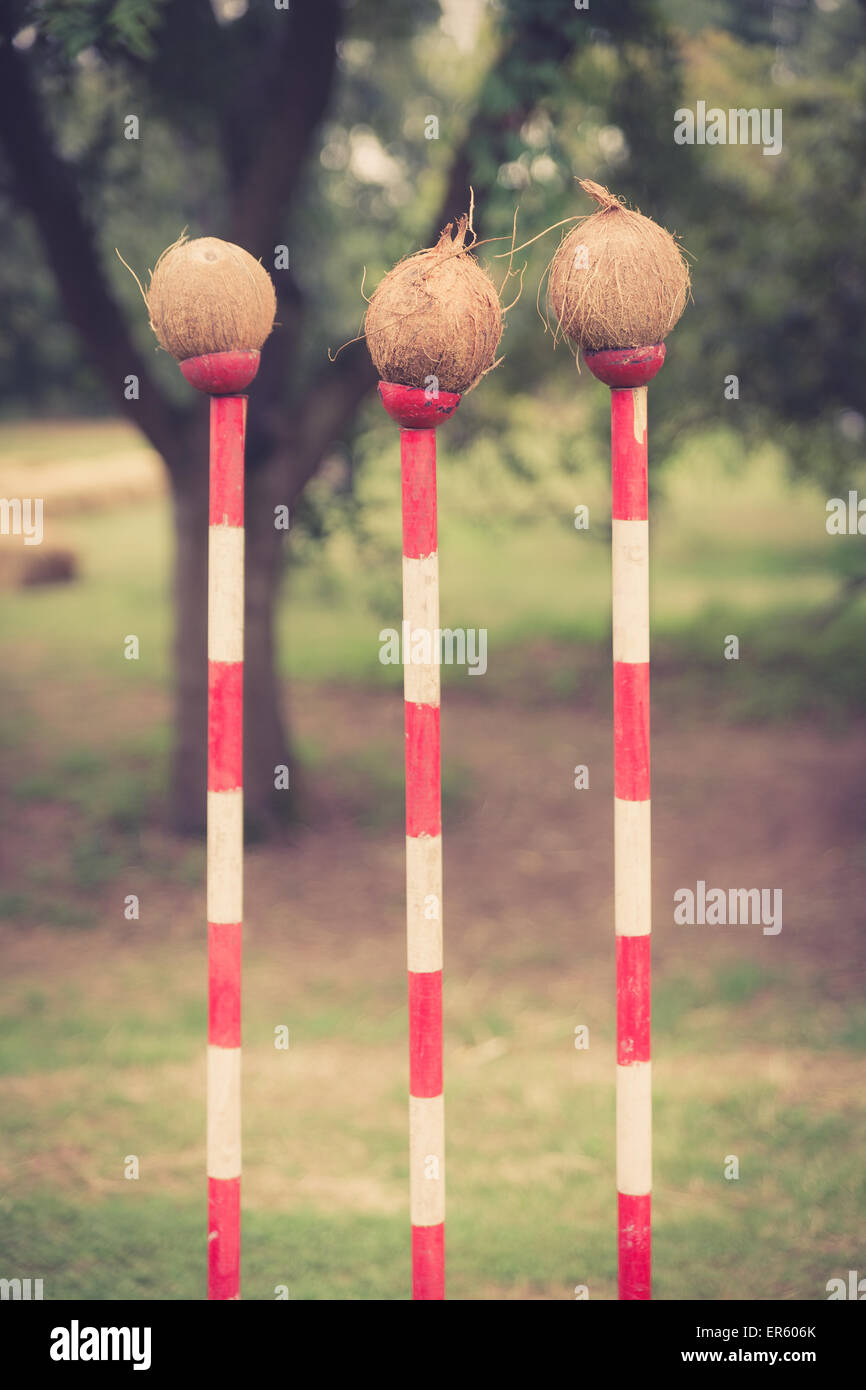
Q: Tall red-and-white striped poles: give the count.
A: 3